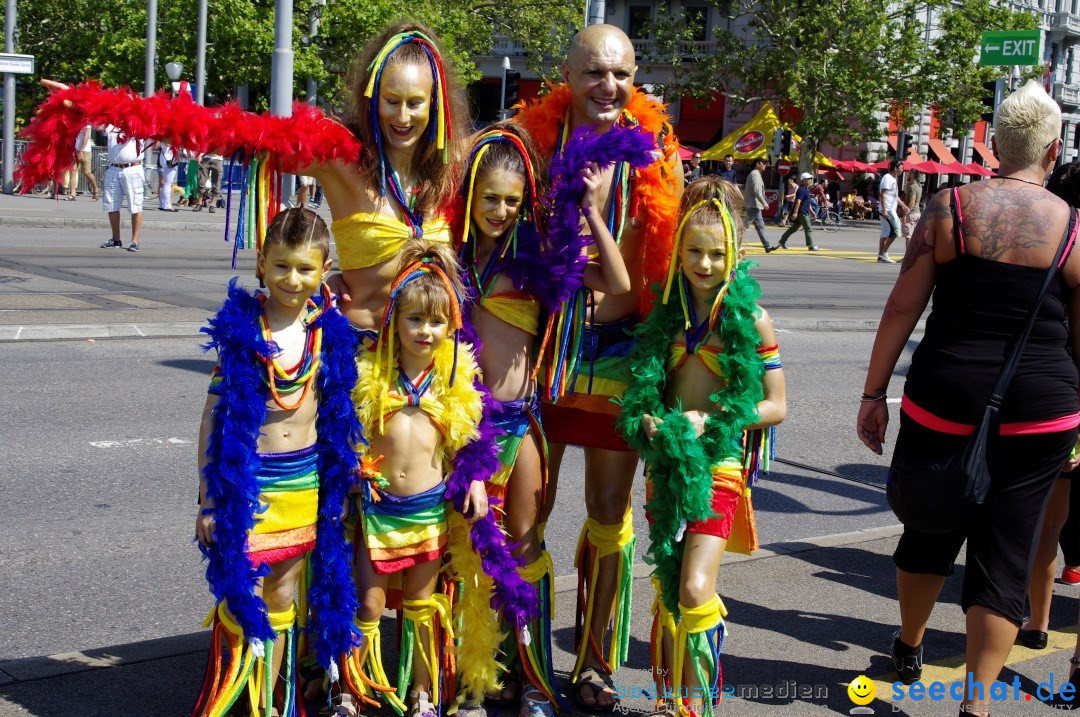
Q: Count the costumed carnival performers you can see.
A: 6